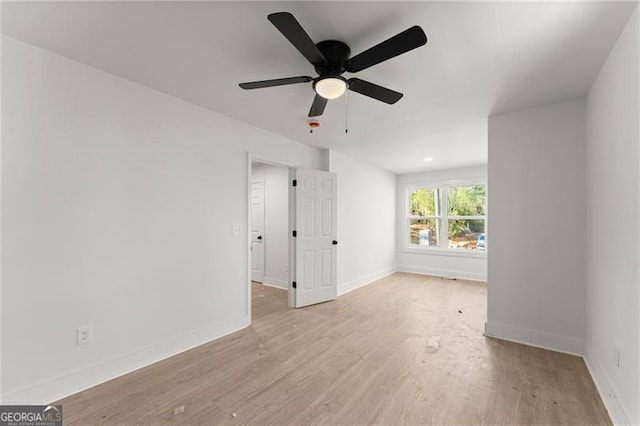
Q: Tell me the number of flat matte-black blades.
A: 5